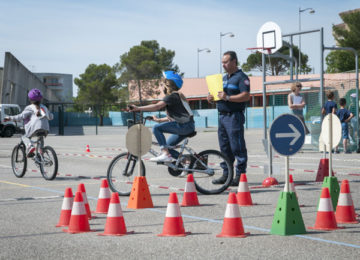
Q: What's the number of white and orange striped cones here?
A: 12